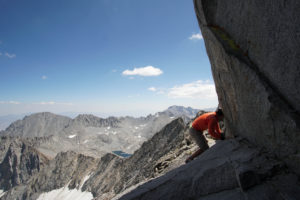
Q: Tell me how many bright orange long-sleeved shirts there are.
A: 1